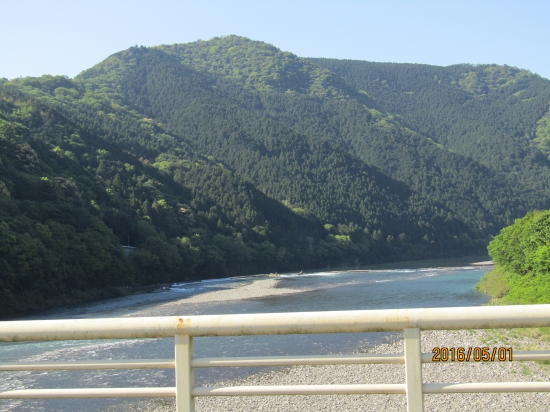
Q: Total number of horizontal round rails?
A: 3